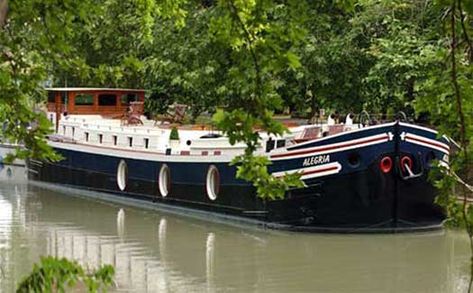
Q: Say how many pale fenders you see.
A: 3